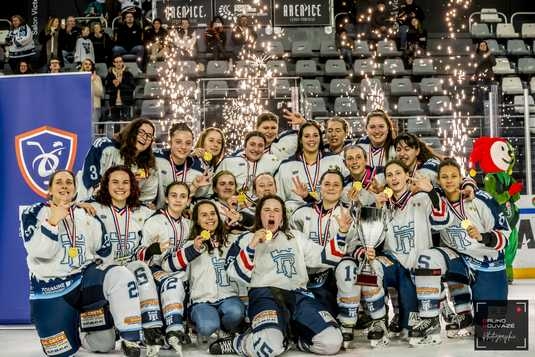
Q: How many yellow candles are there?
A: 0